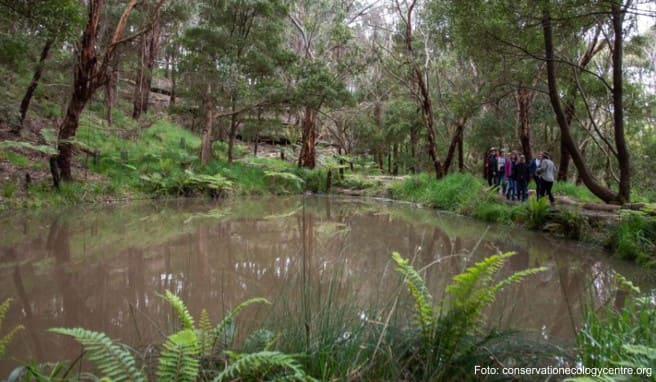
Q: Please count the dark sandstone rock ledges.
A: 0